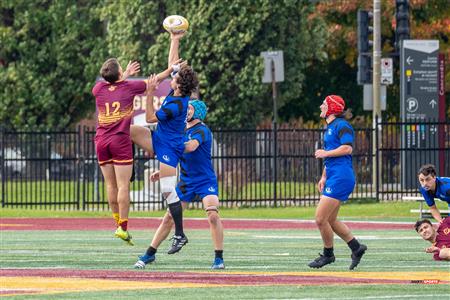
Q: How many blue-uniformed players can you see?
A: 4